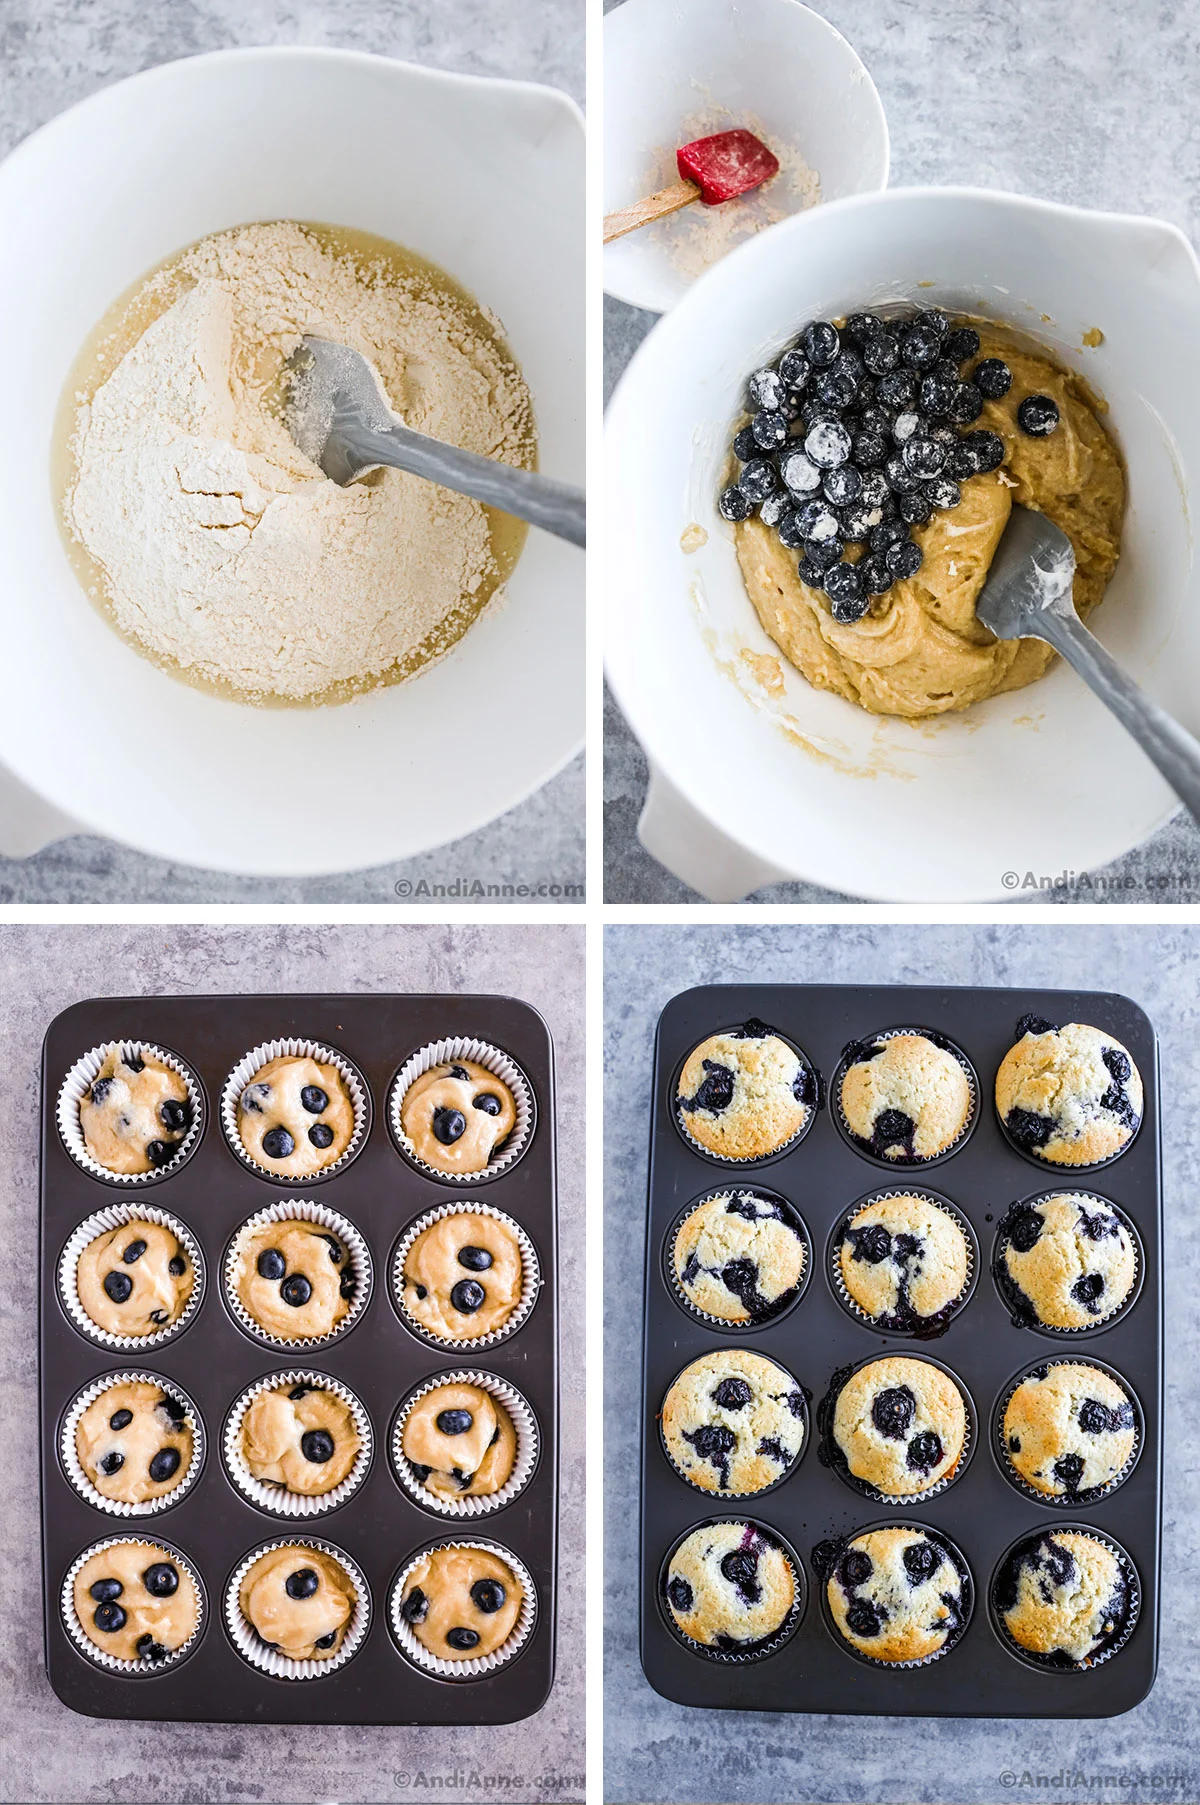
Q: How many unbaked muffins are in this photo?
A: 12